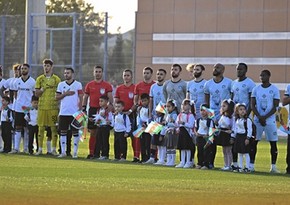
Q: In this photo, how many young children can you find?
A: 11